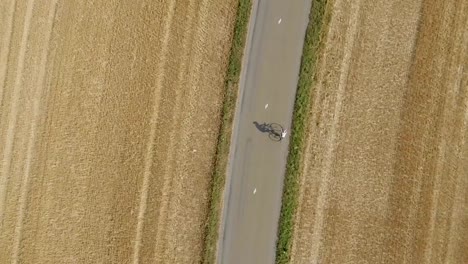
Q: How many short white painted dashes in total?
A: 3